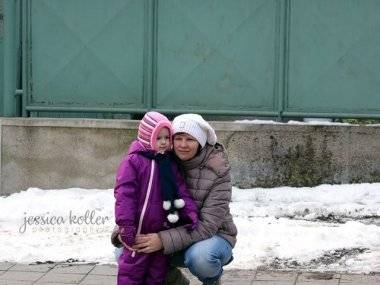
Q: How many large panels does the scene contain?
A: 3